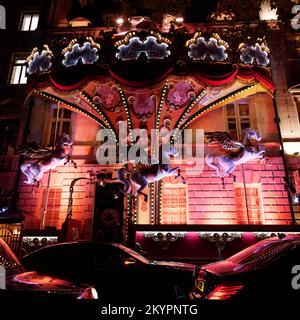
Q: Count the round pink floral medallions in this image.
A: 3